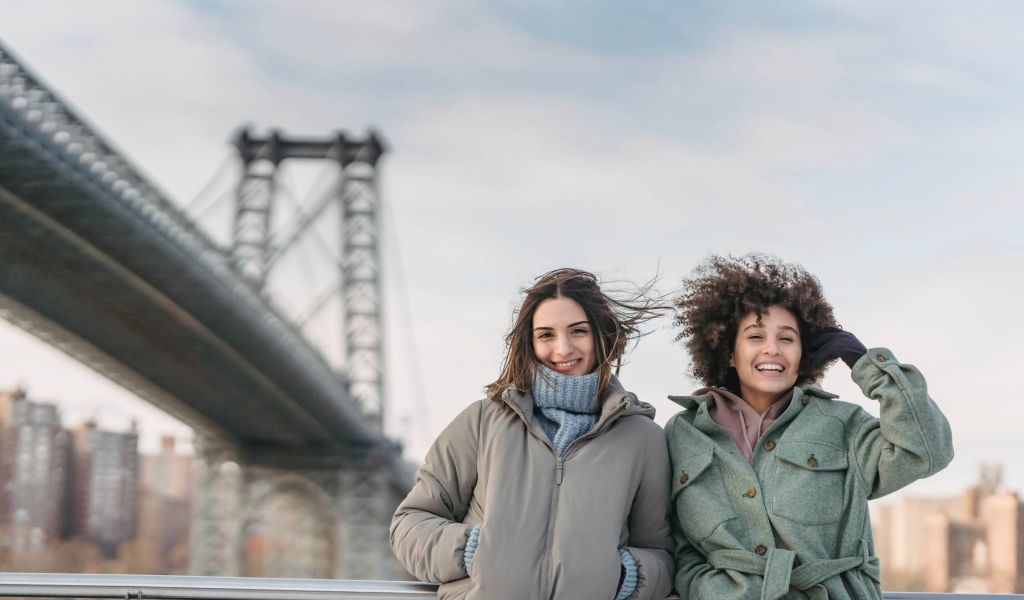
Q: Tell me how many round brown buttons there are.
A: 7